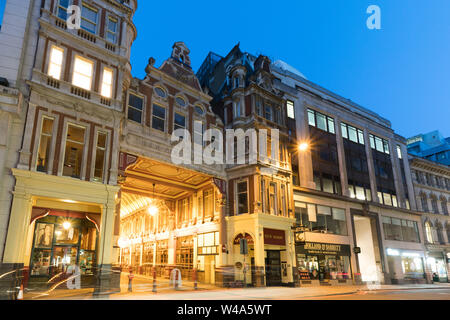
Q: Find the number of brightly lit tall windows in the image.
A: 3